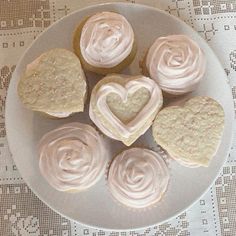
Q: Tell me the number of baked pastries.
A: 7